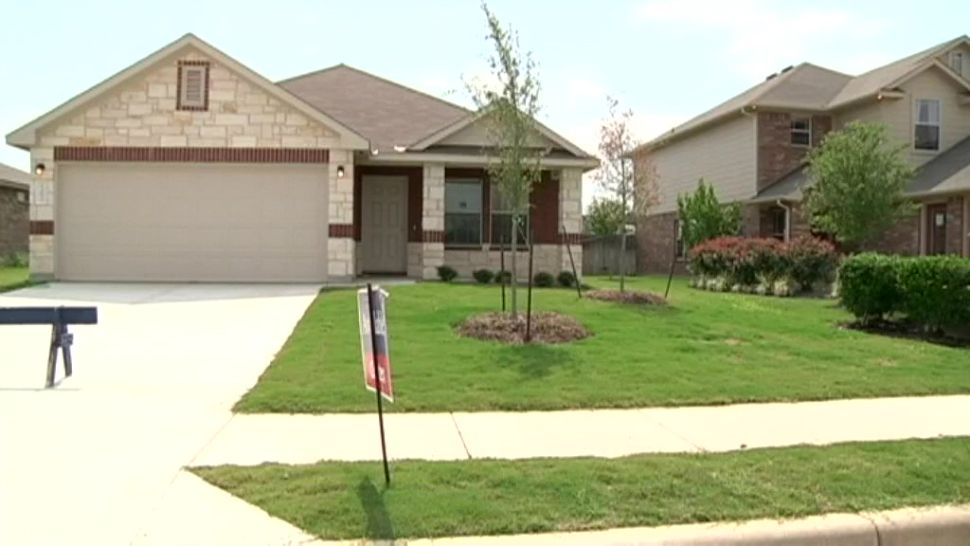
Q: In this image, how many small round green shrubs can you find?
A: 5